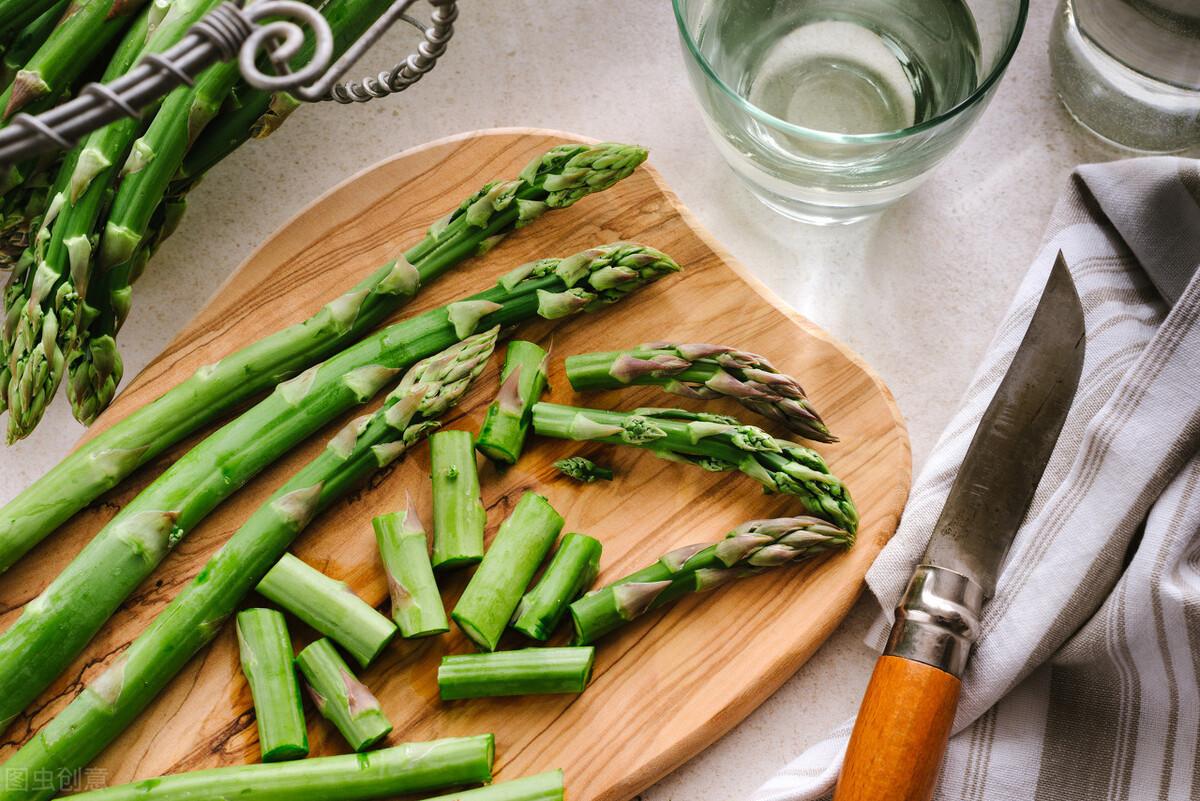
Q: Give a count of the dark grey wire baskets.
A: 1